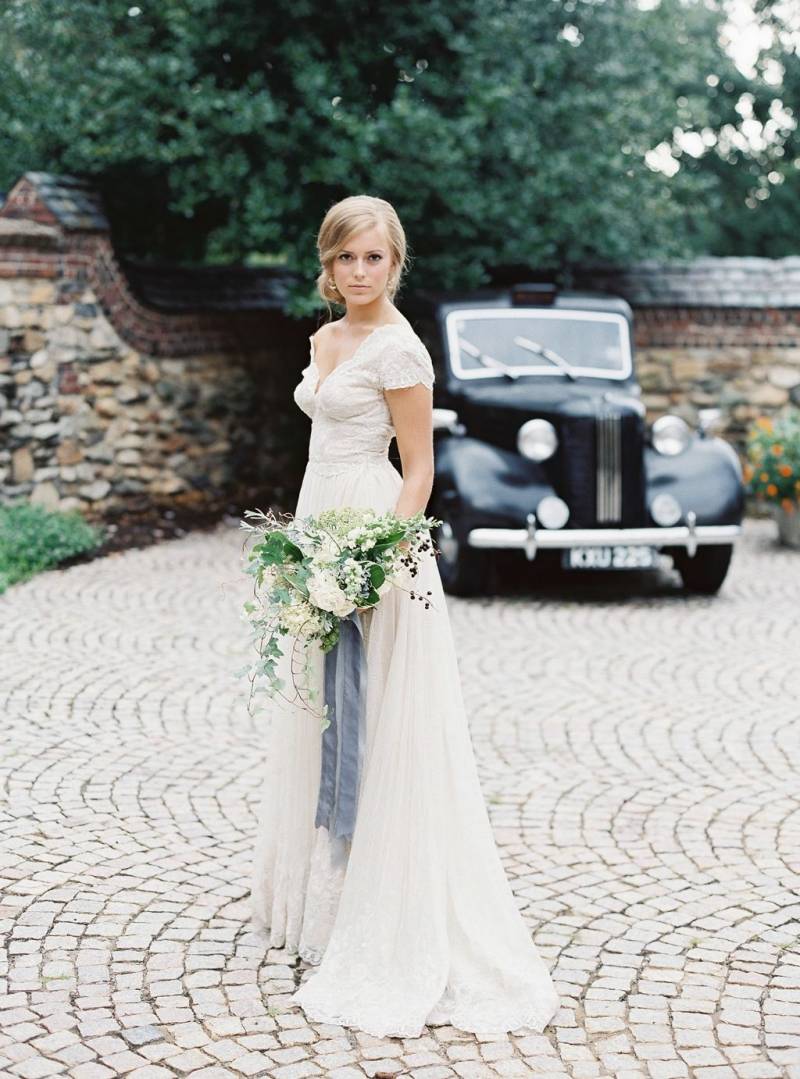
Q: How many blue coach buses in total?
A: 0